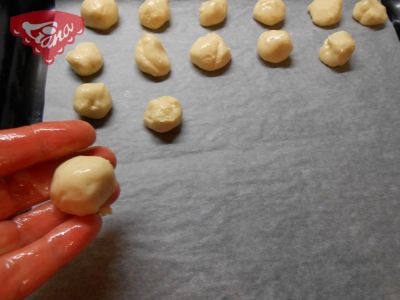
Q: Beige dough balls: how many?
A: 14